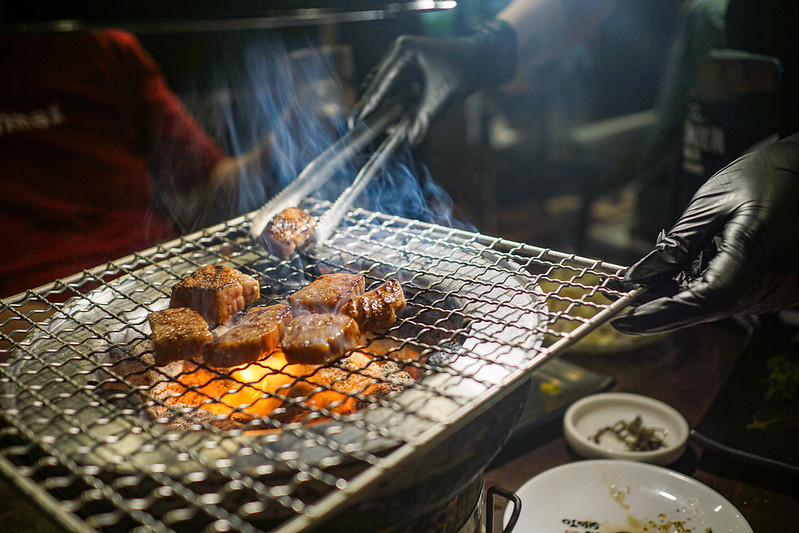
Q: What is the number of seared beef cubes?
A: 7